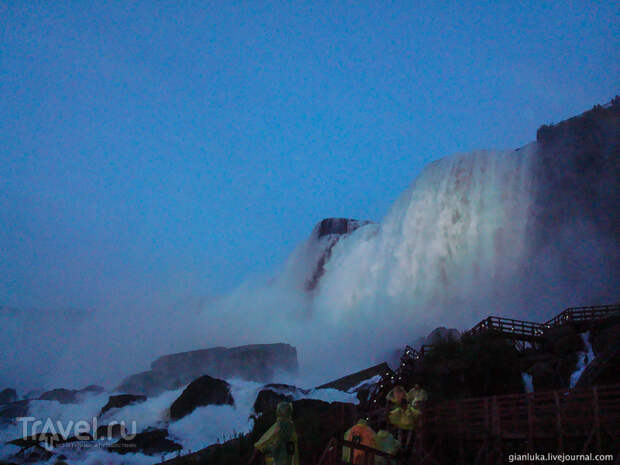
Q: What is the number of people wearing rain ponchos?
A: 6